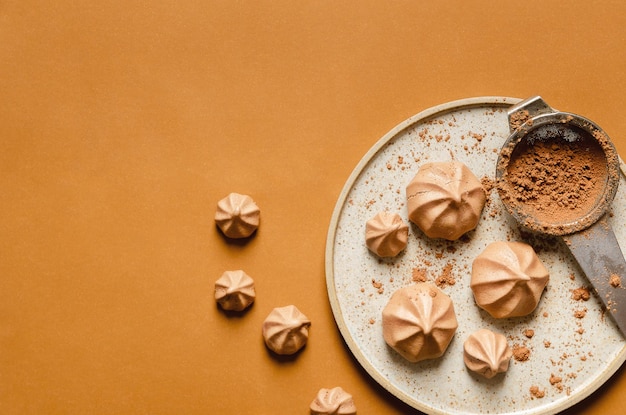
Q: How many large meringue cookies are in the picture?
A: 3